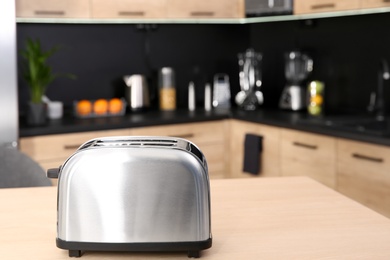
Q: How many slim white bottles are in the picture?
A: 2